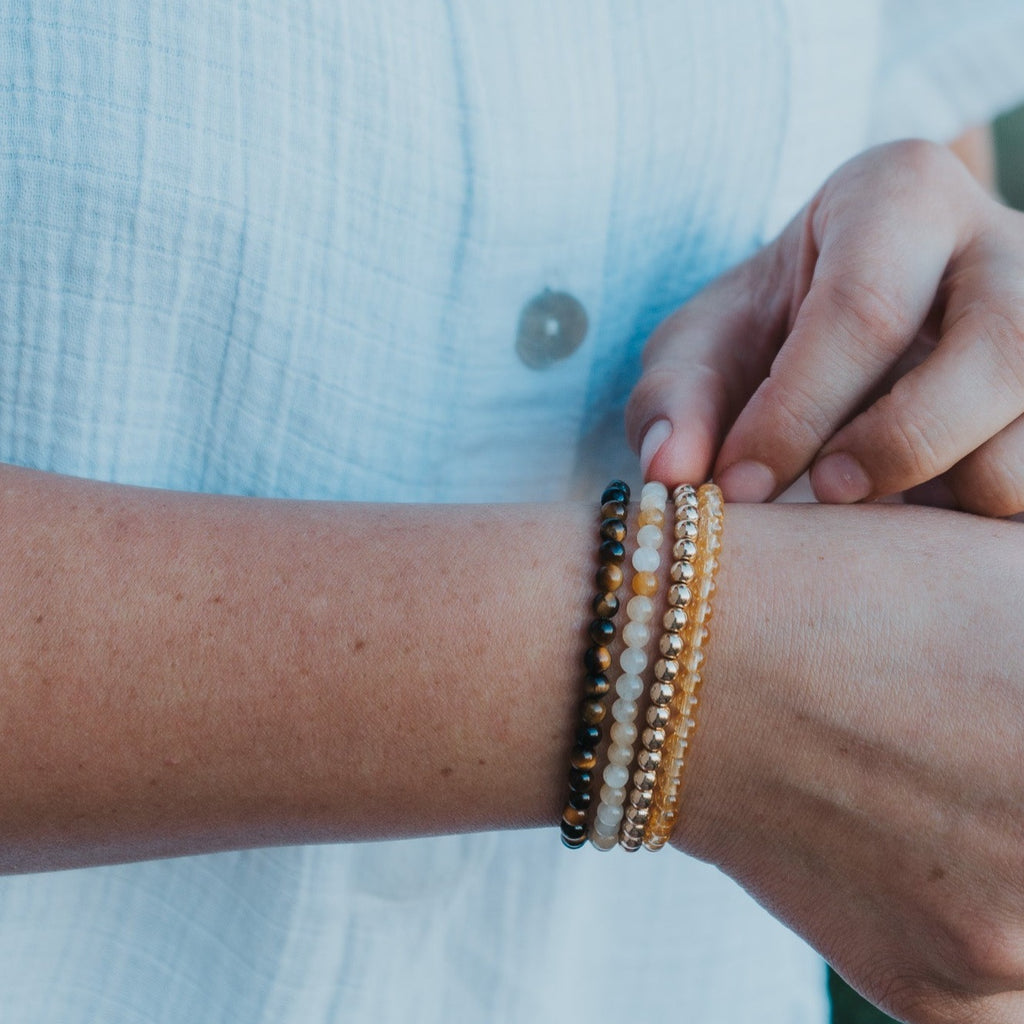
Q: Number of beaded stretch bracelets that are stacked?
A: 4